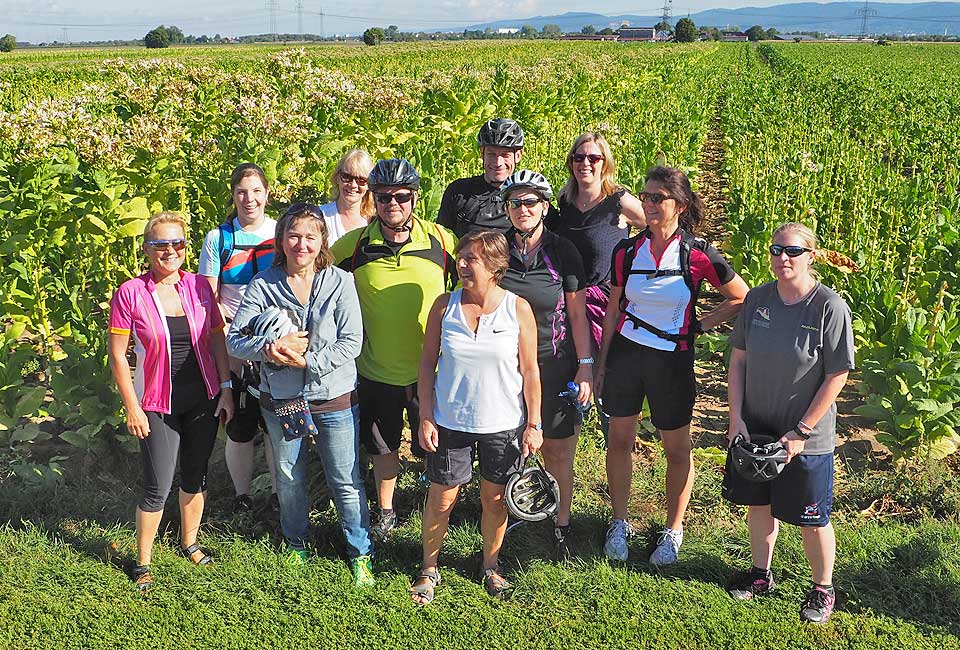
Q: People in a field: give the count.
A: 11